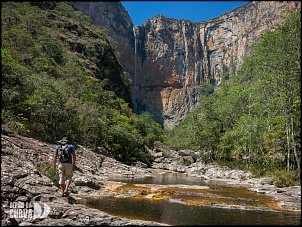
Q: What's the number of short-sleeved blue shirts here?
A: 1